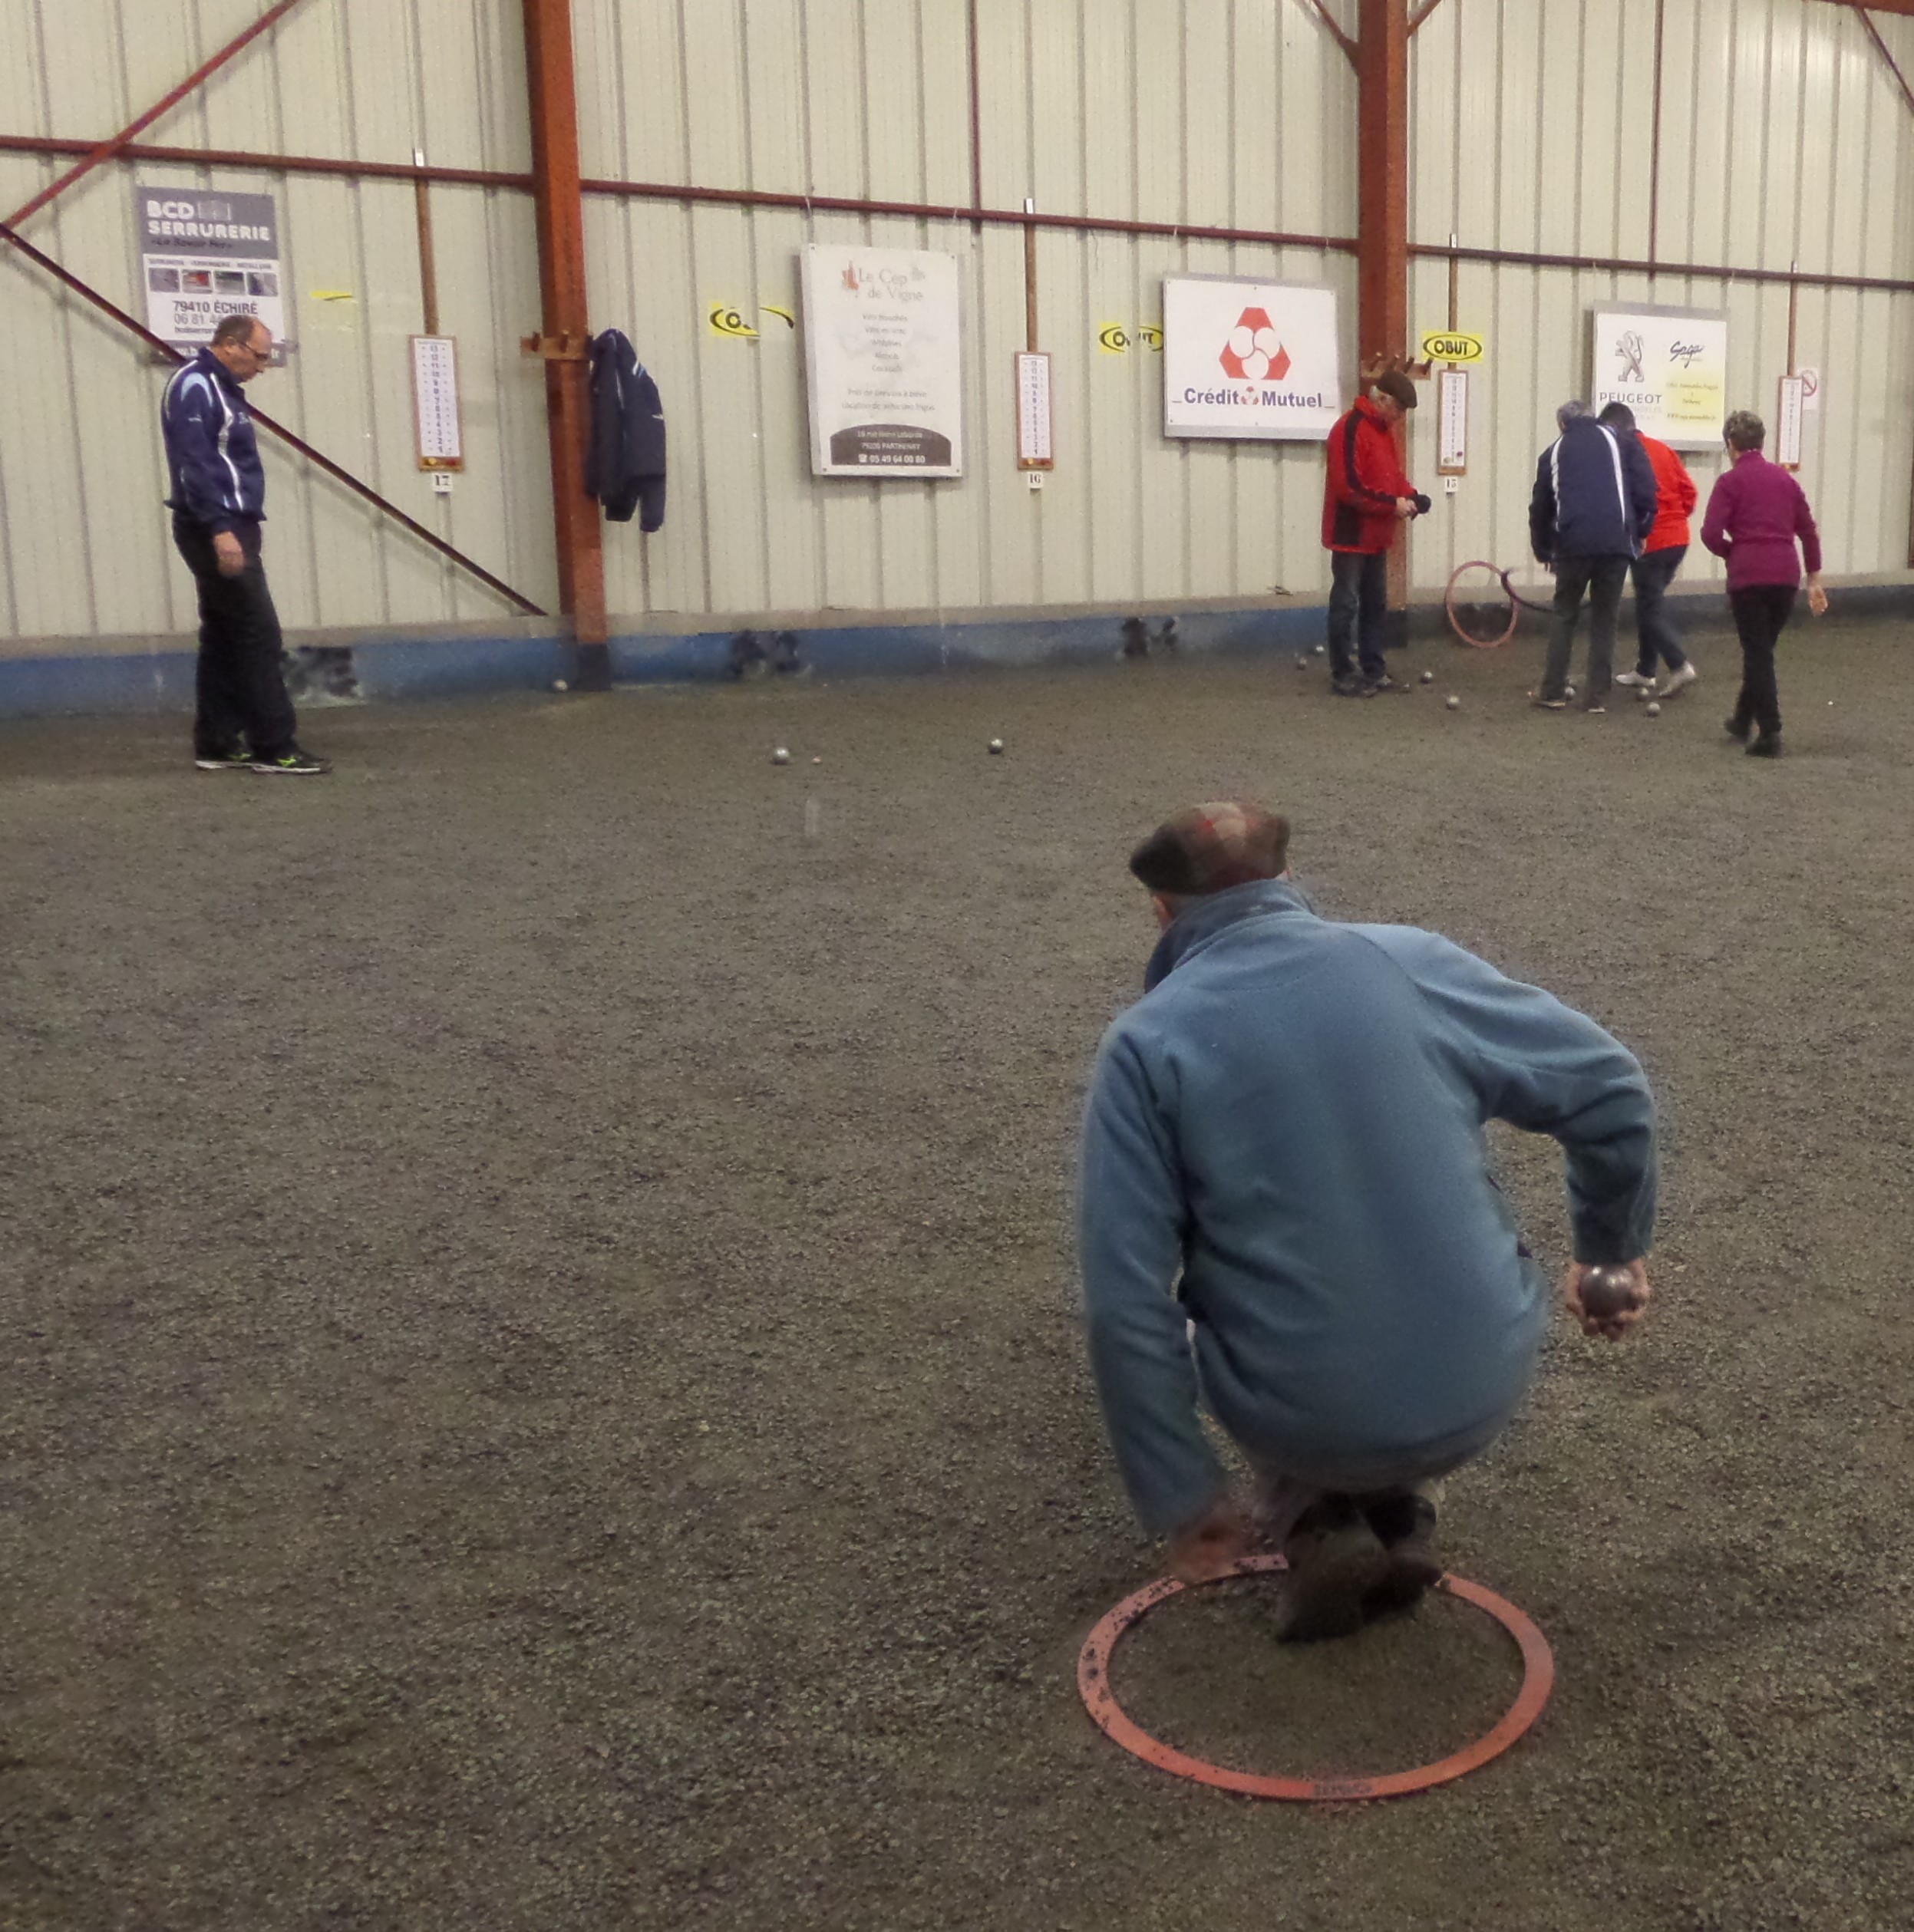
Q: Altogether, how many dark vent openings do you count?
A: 3